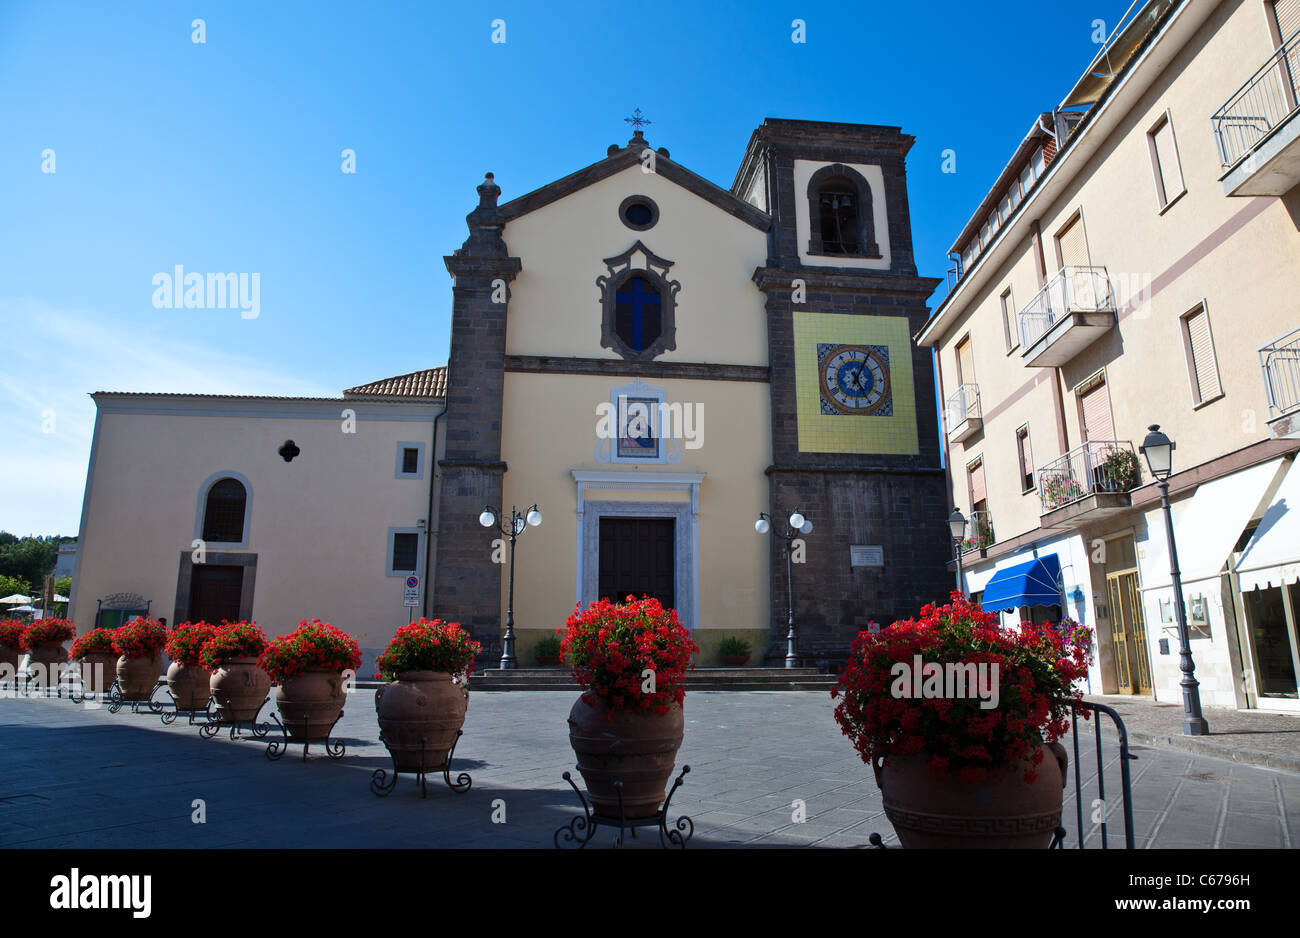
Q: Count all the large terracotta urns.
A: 10